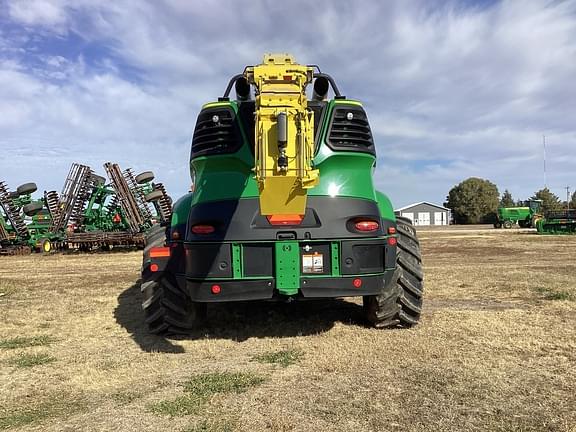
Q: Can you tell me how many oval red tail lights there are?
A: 2